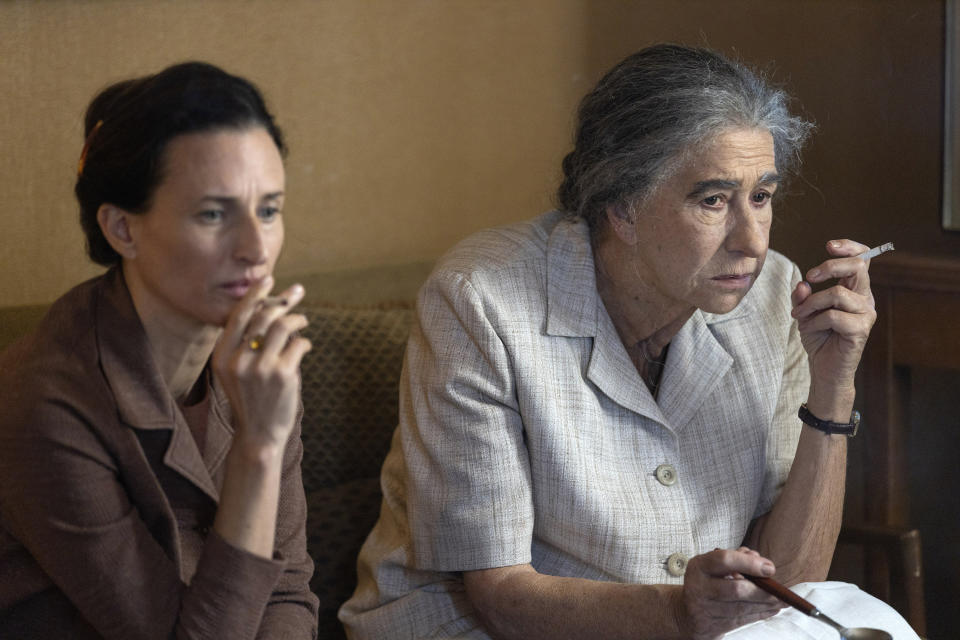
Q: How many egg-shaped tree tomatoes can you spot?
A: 0